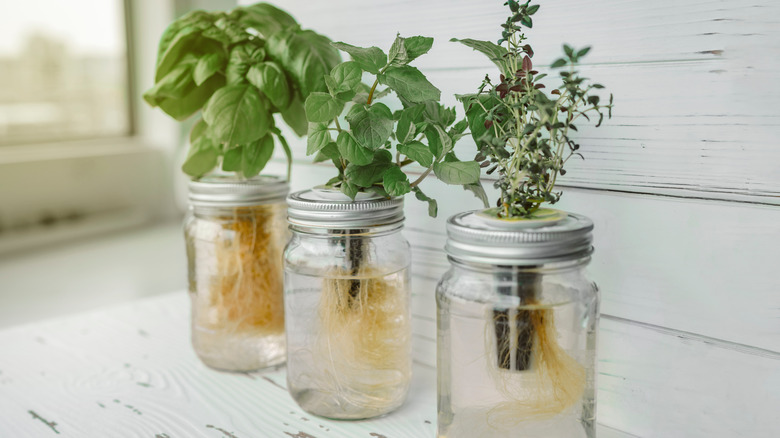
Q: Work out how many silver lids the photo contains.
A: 3